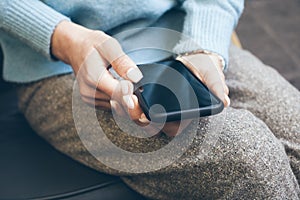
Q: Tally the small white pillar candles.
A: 0